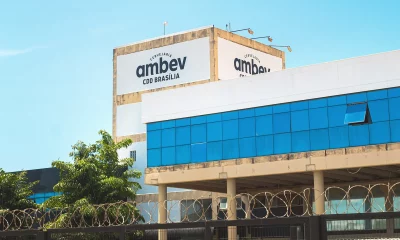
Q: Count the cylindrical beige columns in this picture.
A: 3